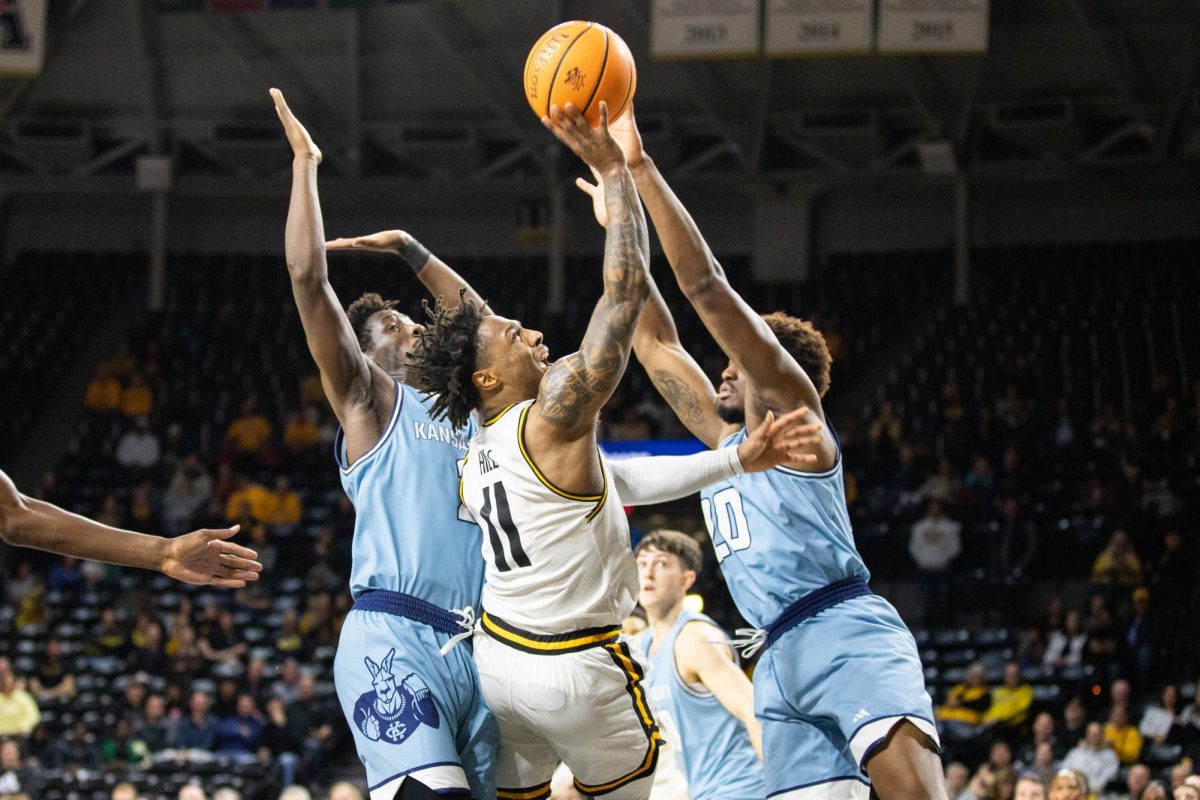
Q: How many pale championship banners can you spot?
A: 3